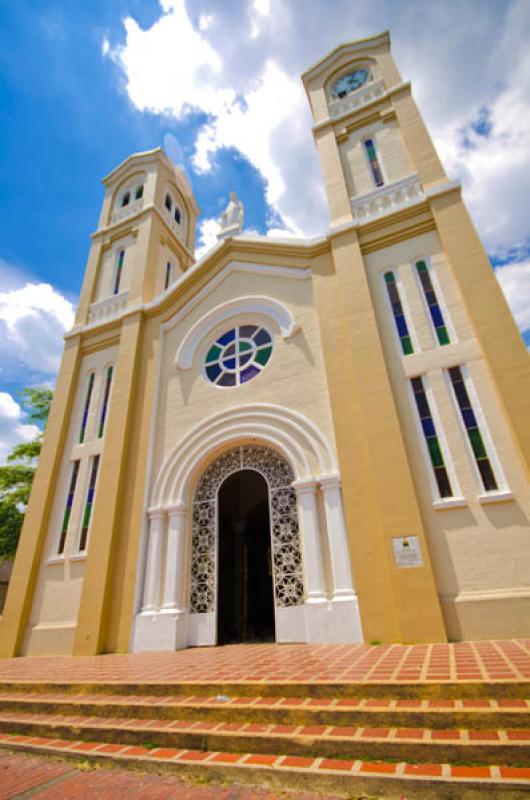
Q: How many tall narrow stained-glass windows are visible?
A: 11